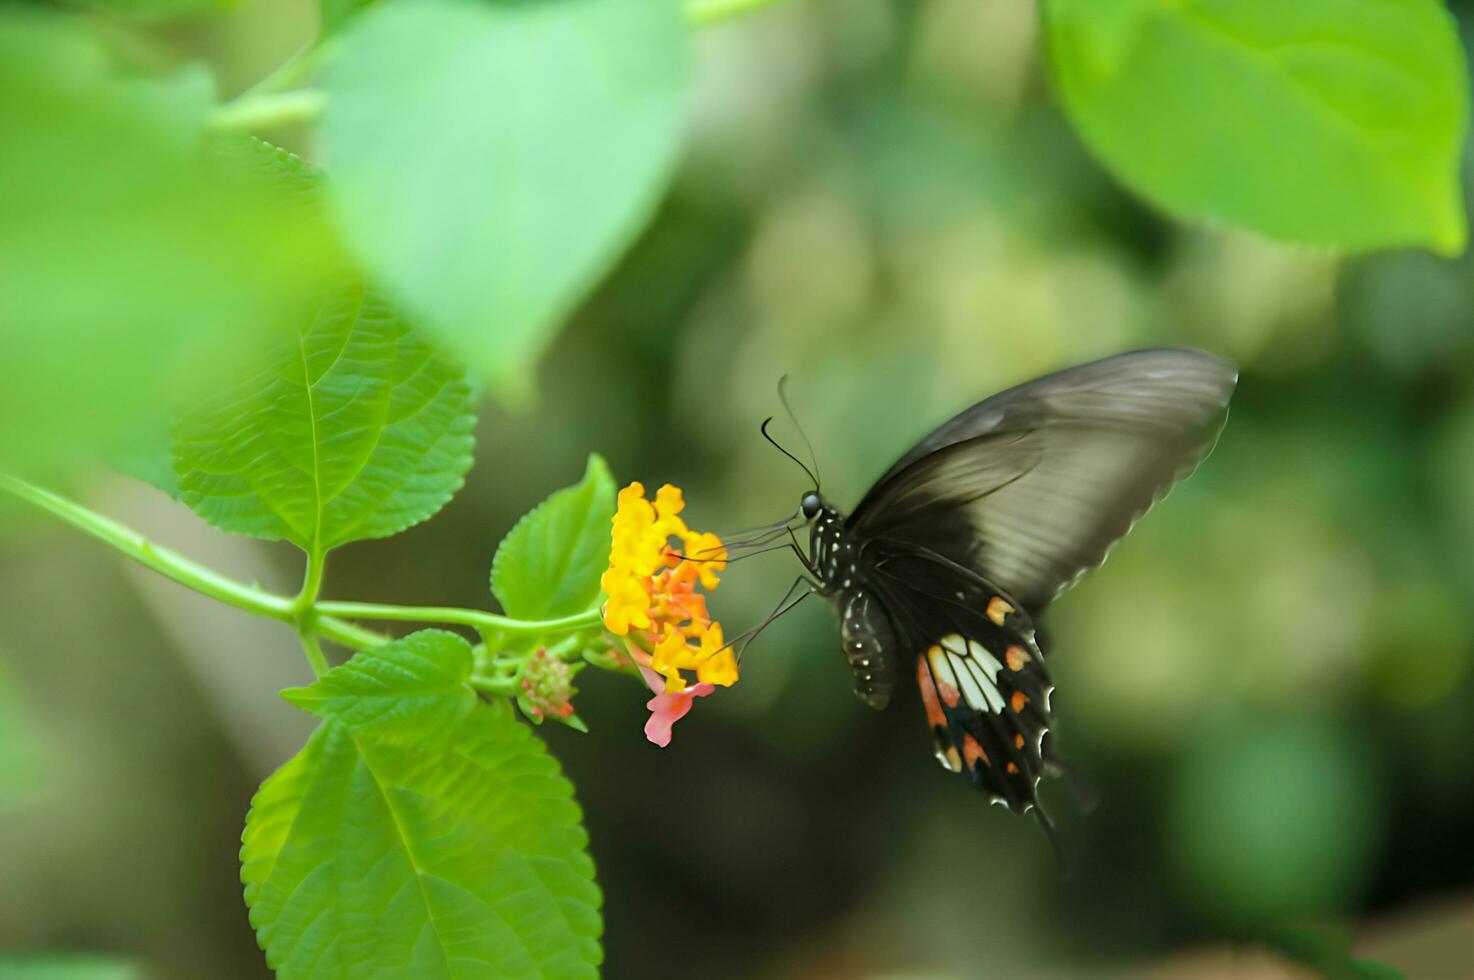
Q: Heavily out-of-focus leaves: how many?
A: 3